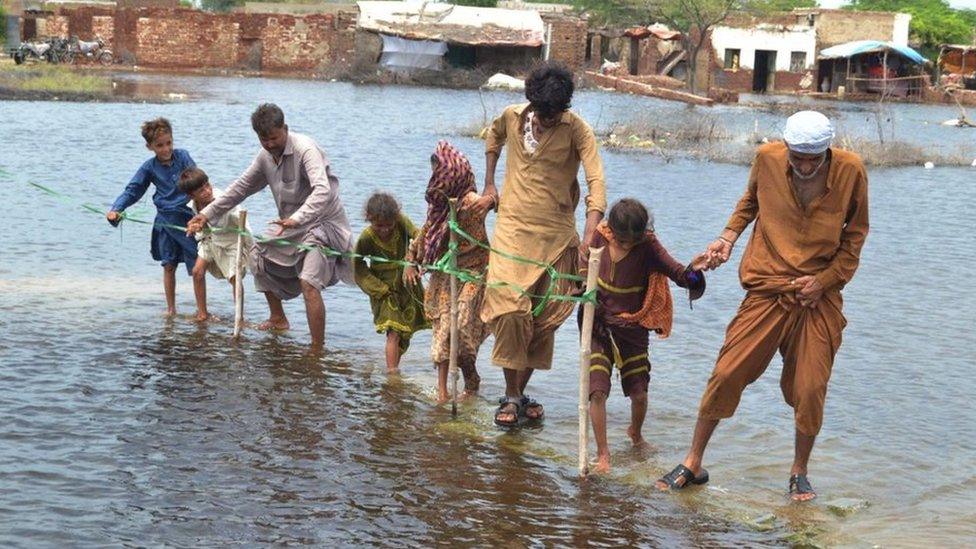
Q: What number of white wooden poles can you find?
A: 3